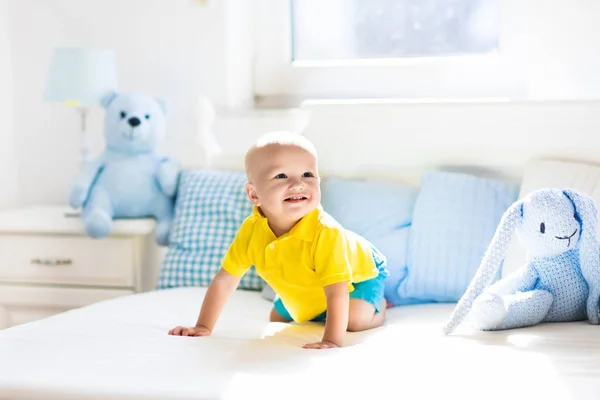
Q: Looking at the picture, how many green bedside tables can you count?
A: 0